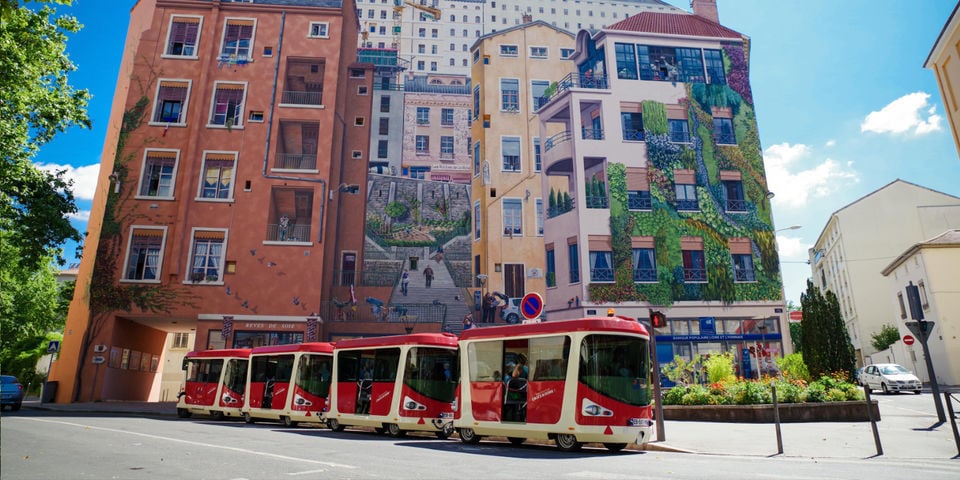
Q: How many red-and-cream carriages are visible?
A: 4